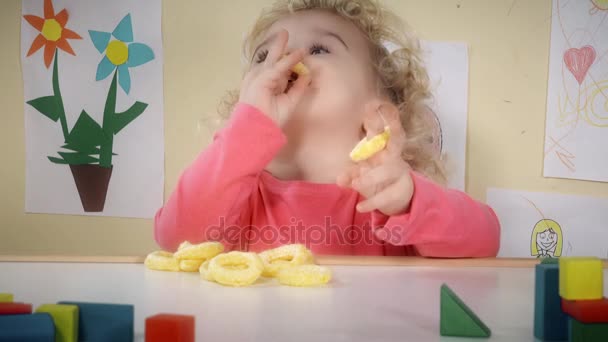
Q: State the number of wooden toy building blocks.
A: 12